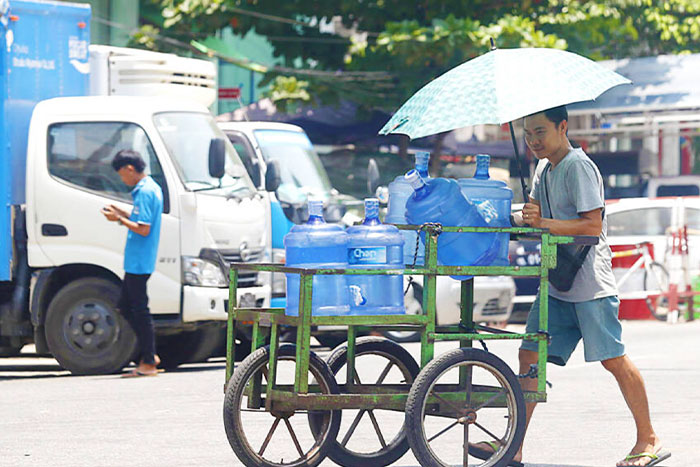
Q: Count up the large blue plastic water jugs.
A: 5